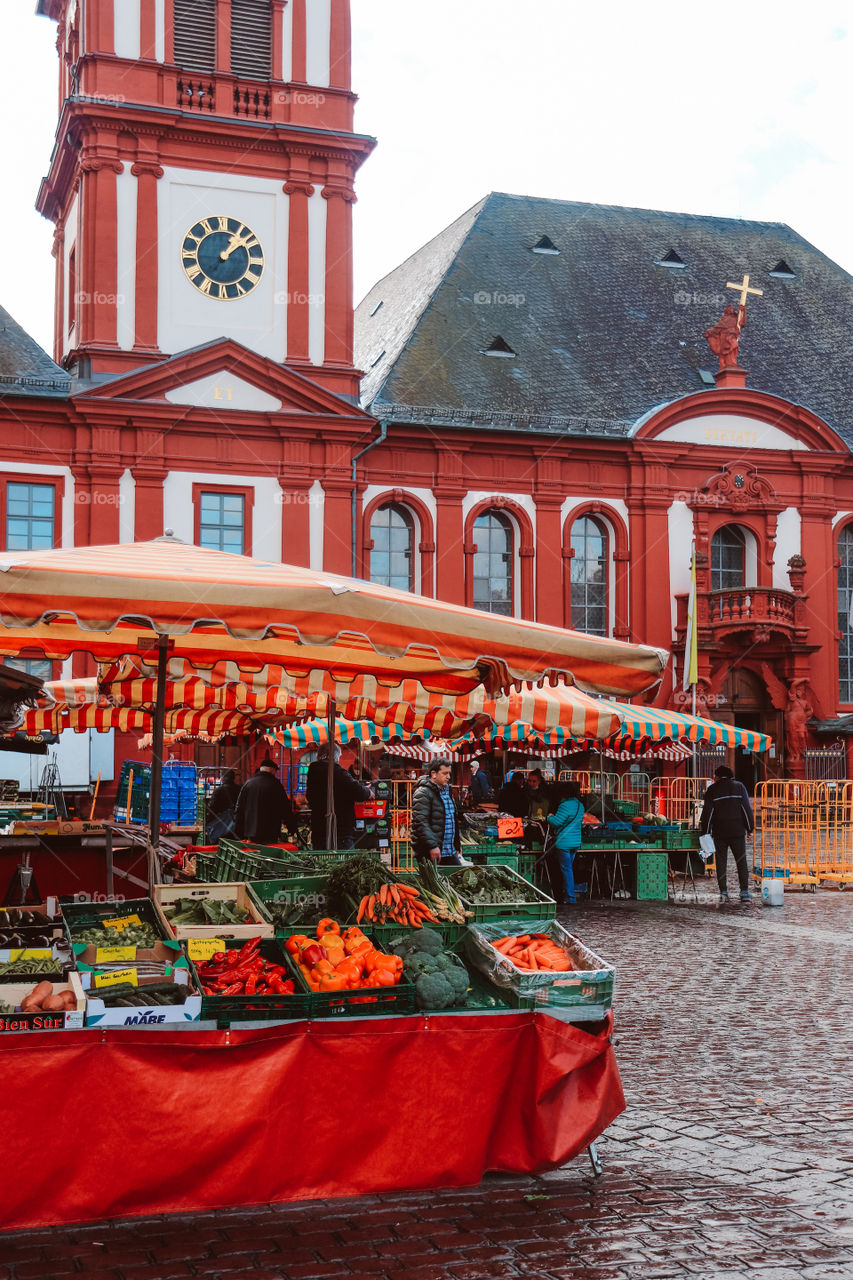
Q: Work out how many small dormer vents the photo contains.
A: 4